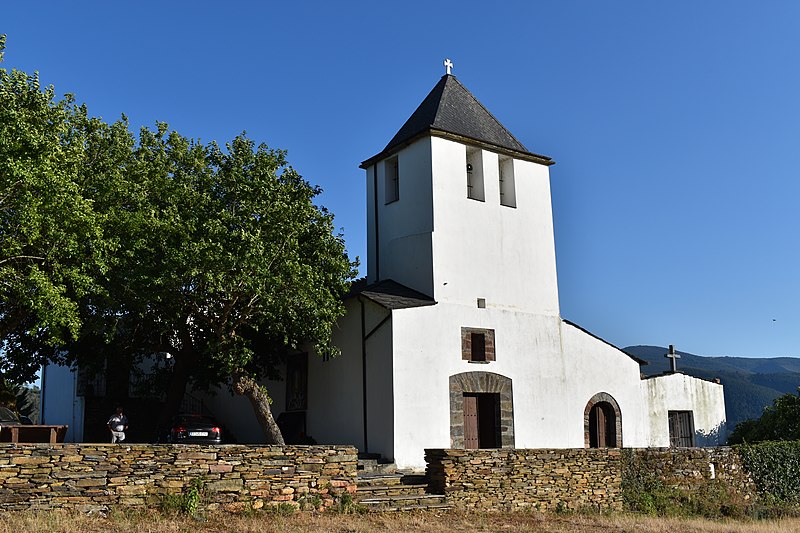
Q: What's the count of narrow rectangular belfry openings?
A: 3